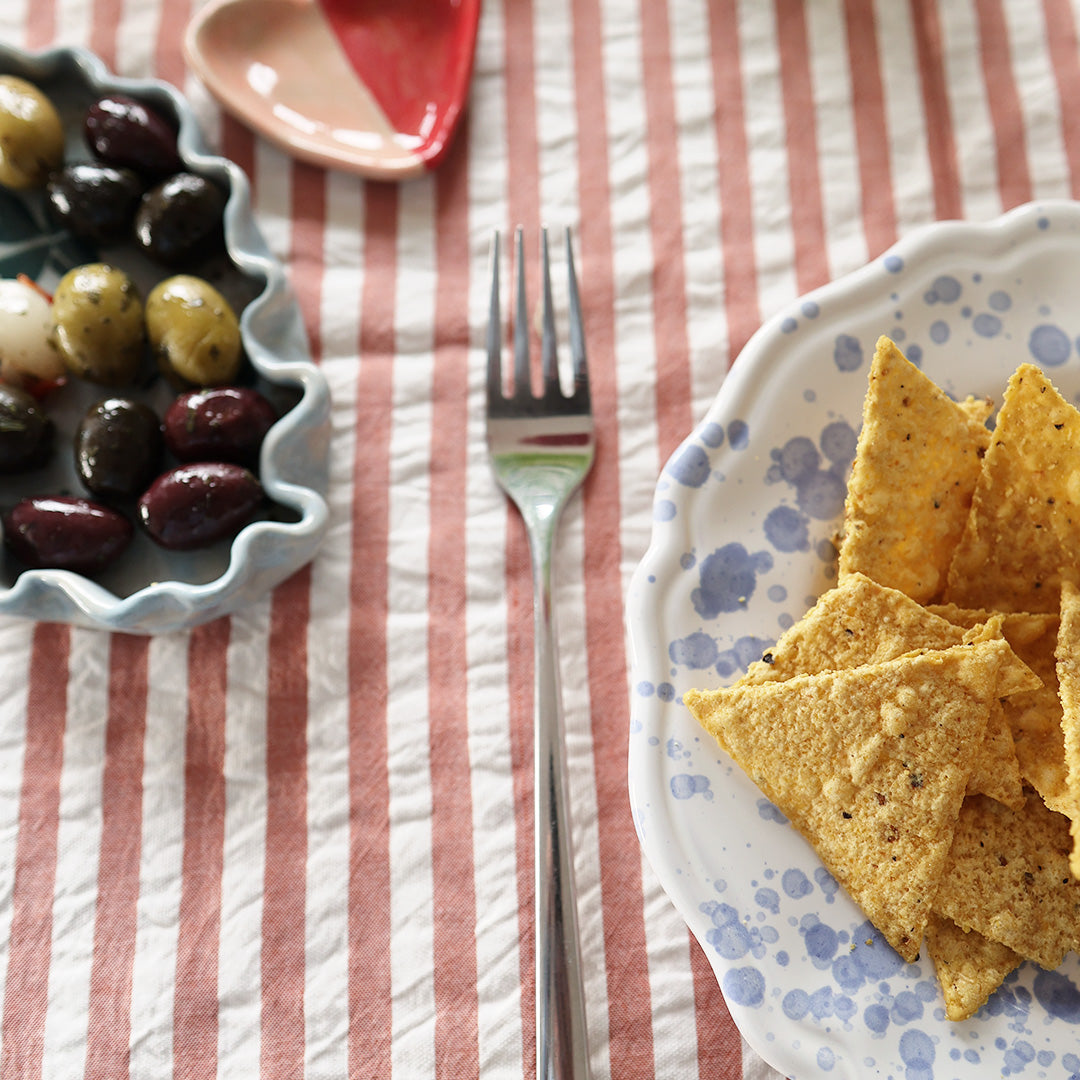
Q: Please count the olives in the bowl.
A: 11